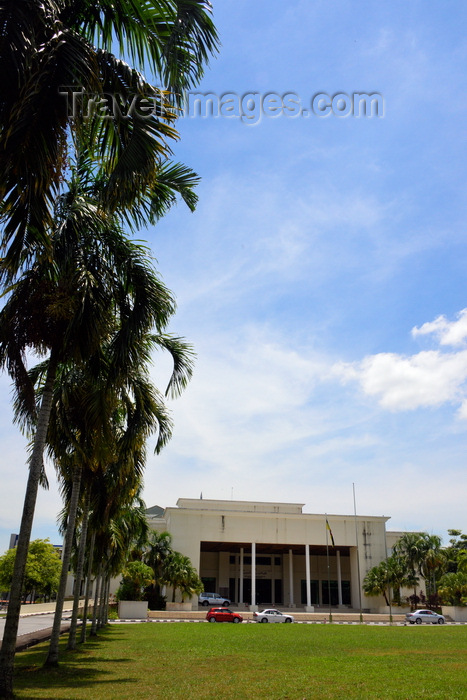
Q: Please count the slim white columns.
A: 5